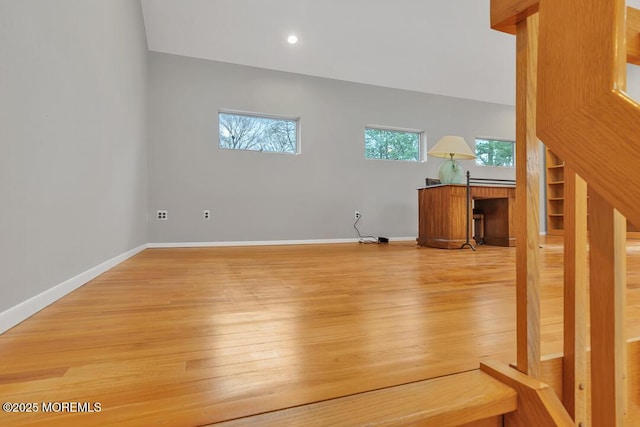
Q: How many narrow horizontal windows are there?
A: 3